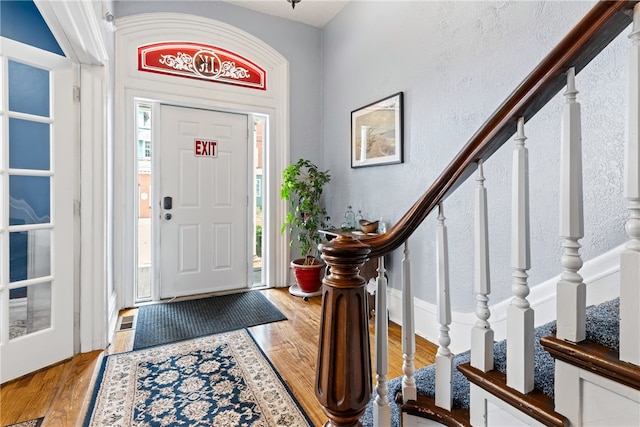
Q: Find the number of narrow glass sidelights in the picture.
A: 2